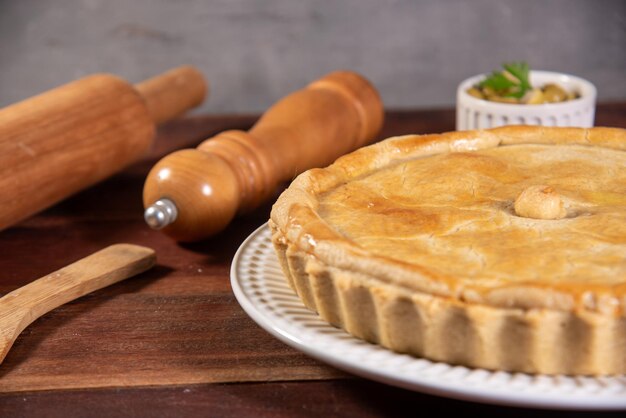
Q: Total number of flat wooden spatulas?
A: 1